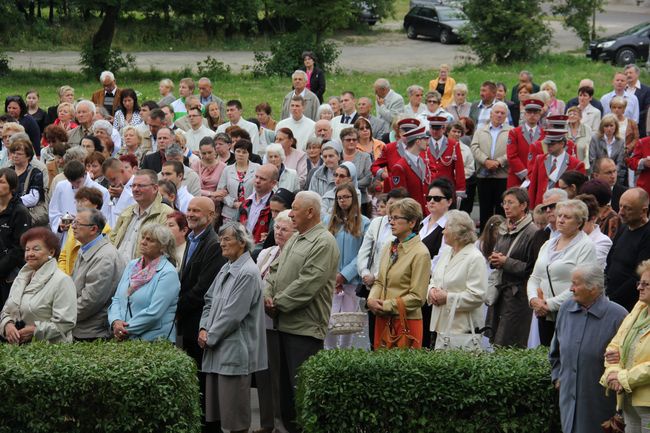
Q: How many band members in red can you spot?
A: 7